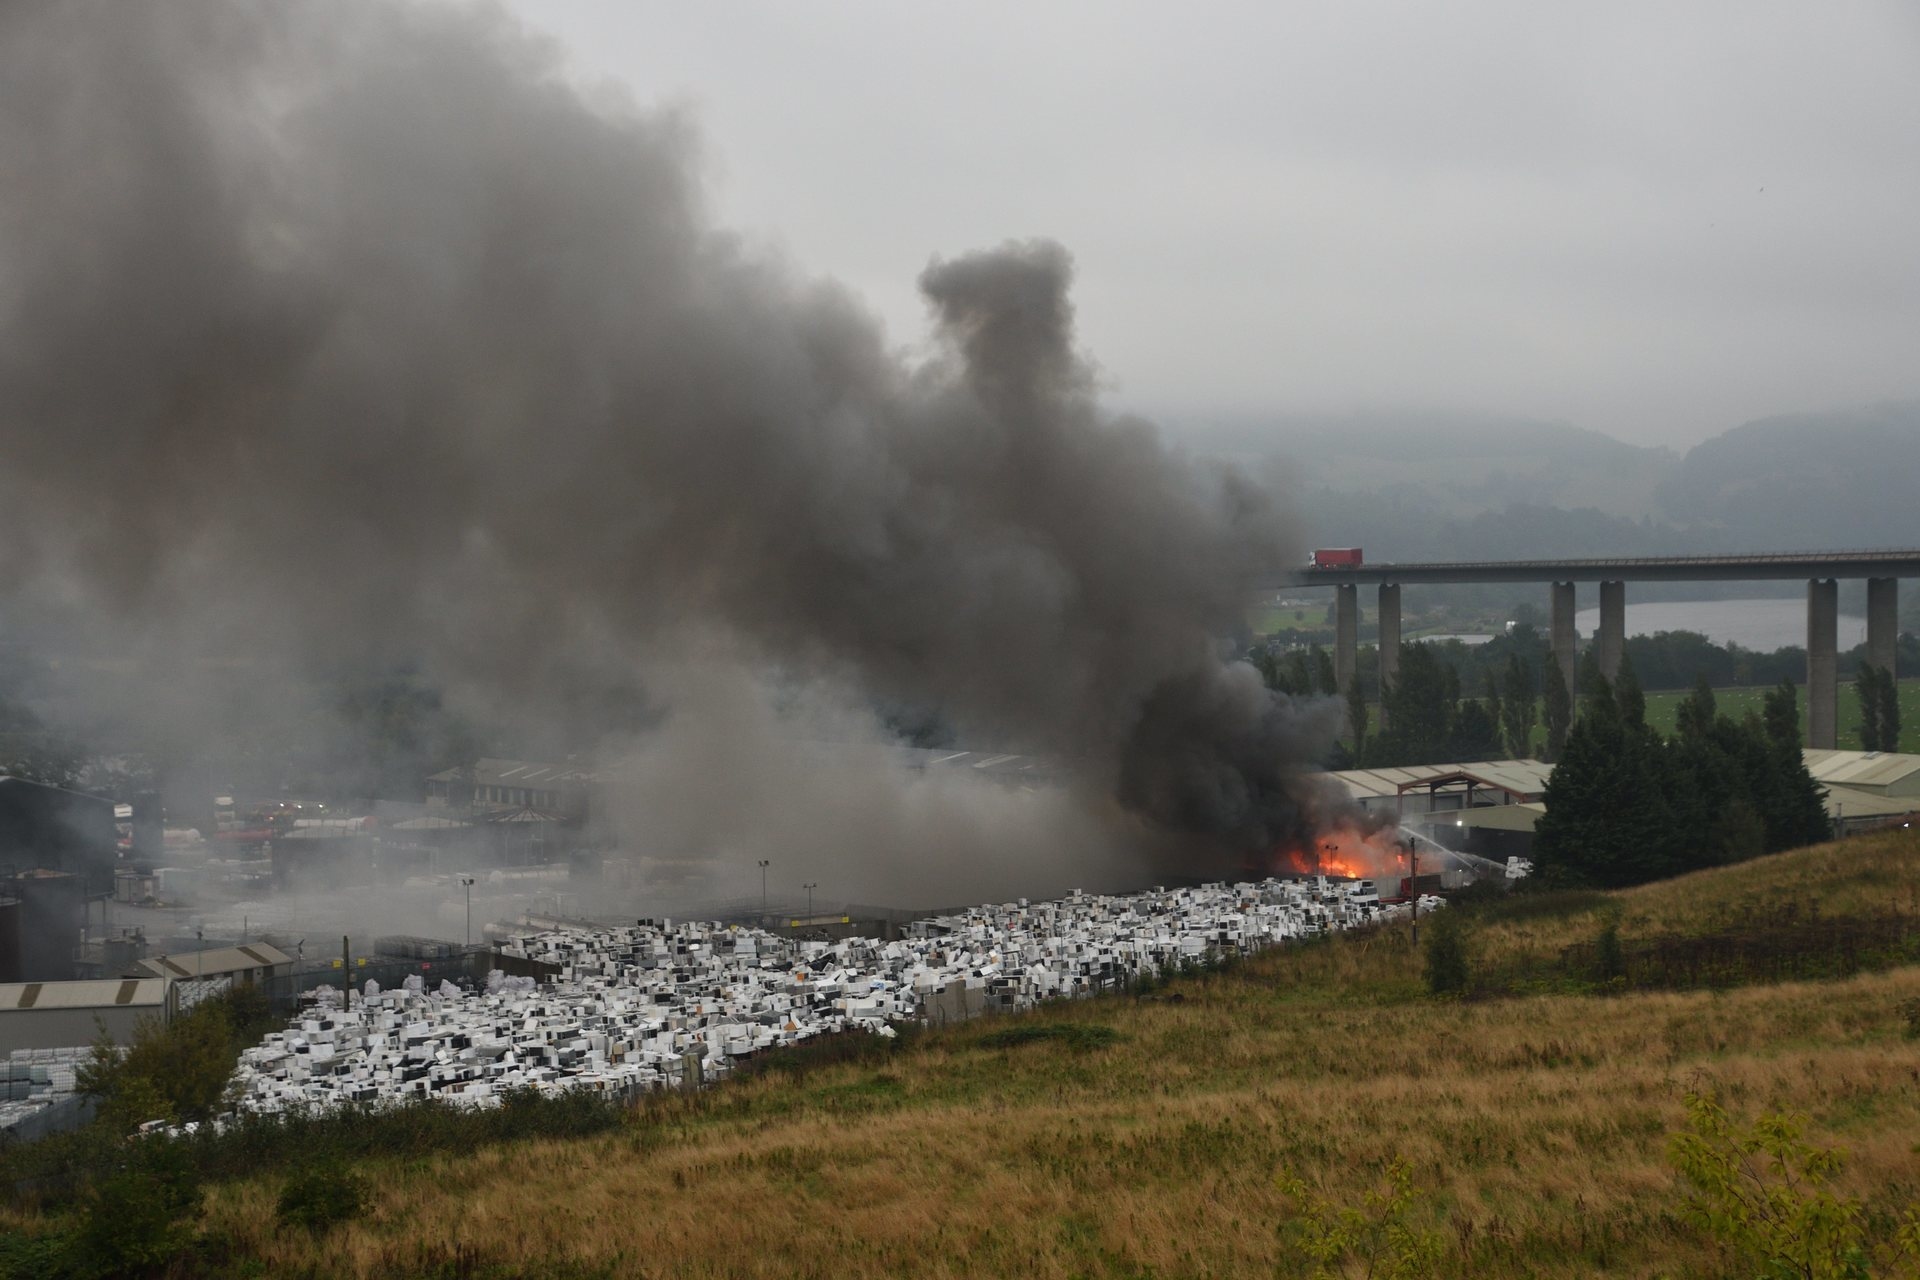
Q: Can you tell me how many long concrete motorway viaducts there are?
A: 1